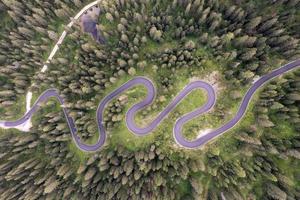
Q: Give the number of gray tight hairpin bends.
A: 6